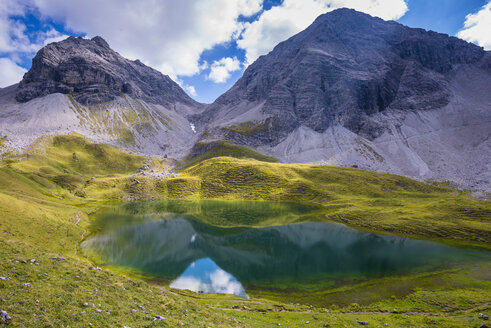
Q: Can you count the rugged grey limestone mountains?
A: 2